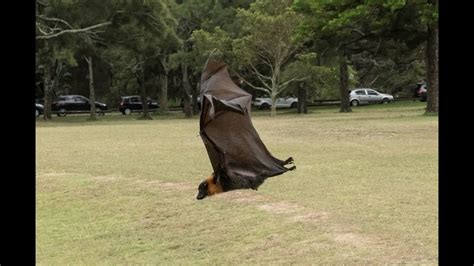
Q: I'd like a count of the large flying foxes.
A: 1